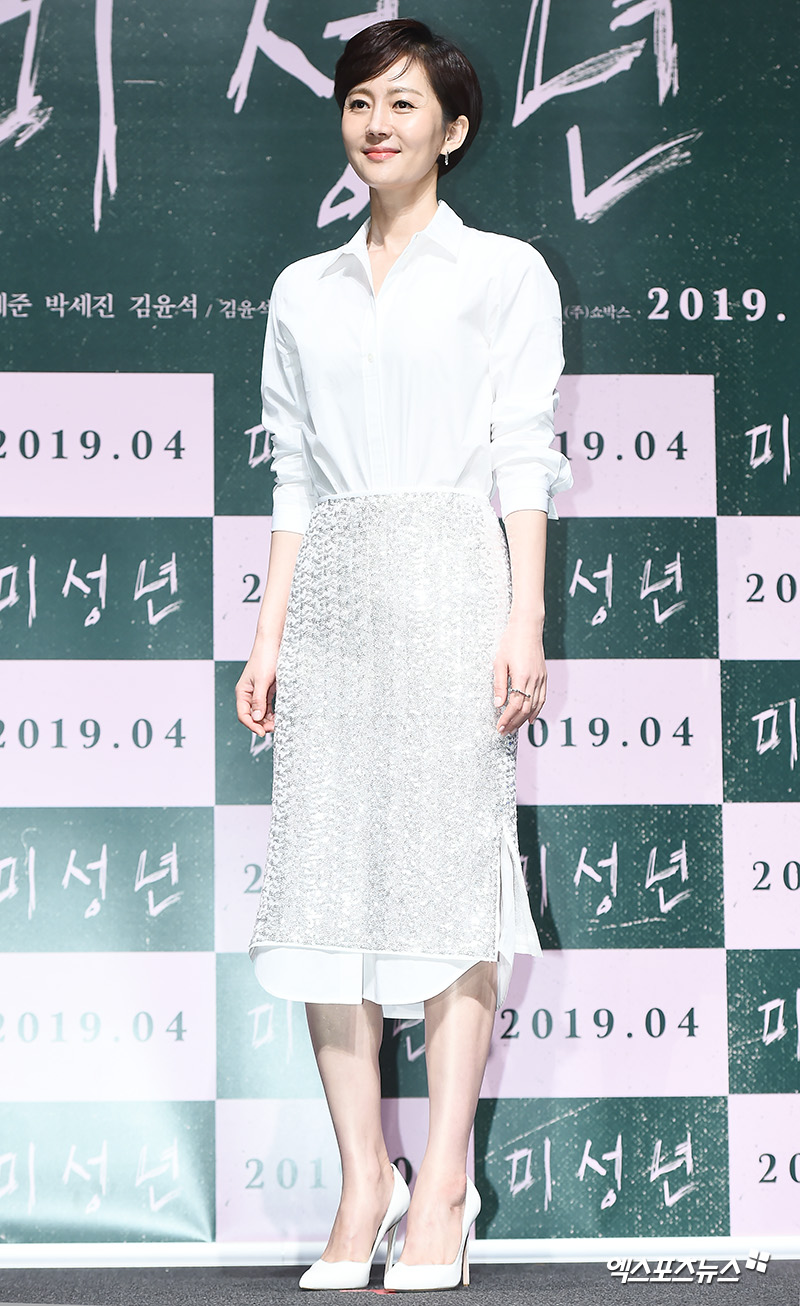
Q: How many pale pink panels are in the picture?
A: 12